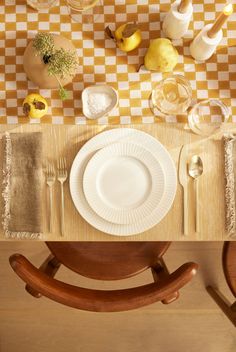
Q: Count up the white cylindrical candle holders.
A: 2